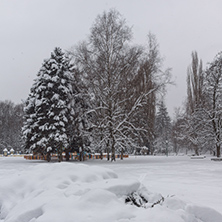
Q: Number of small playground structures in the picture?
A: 2